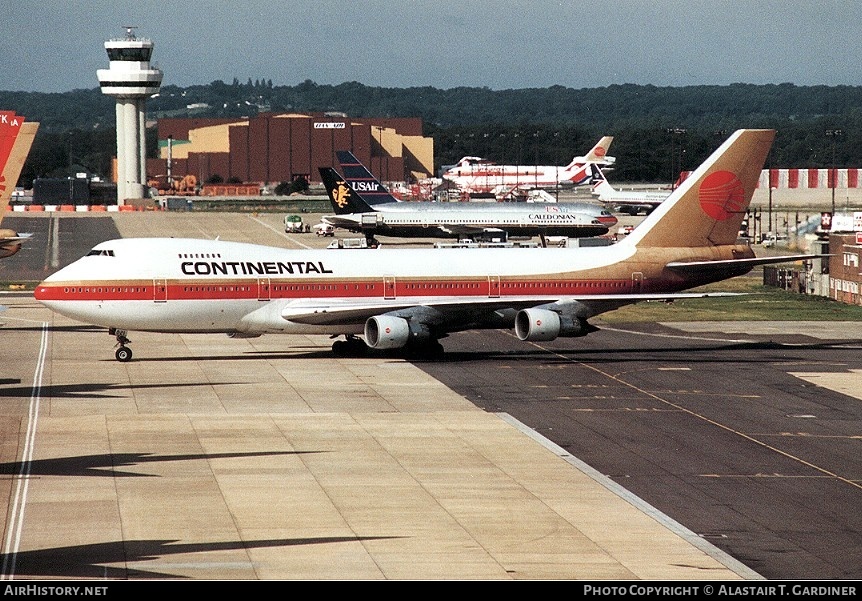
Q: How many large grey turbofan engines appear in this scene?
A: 2